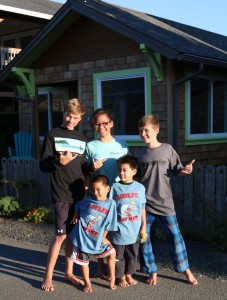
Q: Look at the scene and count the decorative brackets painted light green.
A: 2